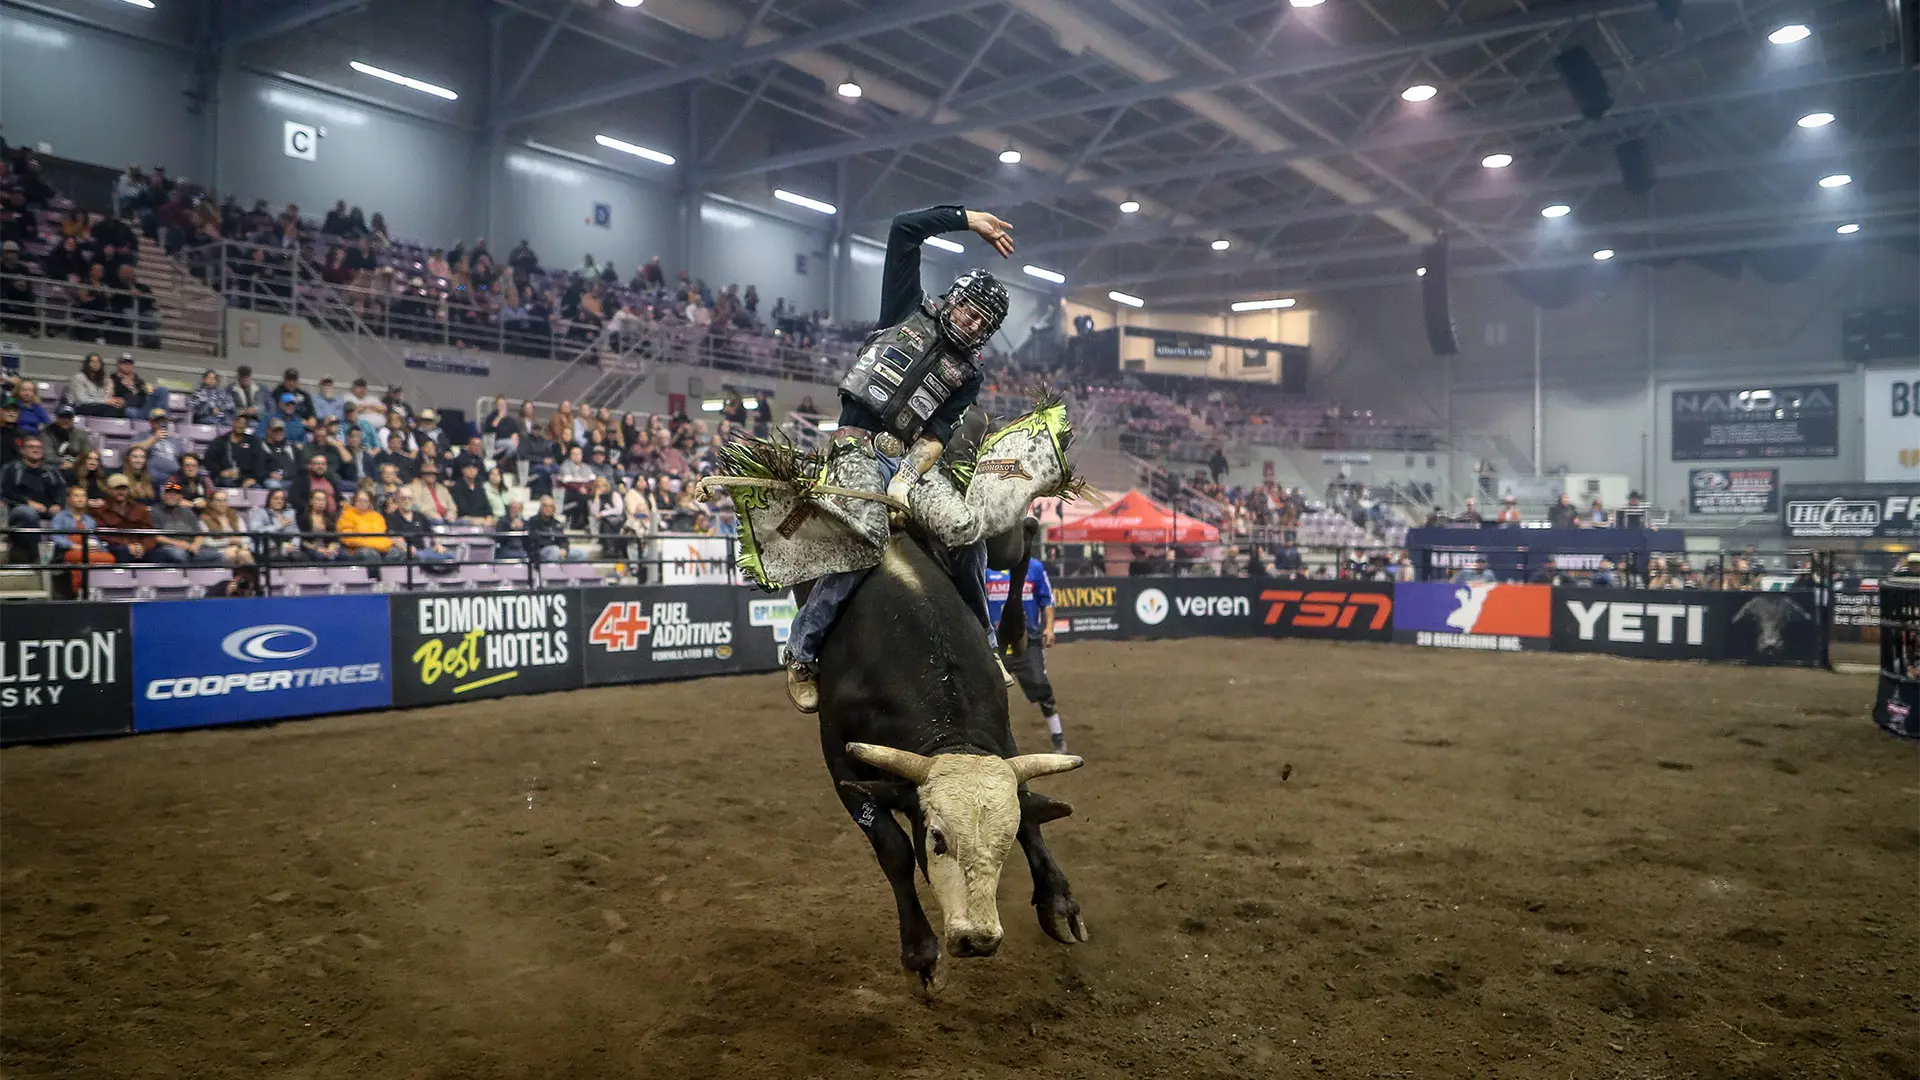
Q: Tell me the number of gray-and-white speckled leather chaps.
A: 2